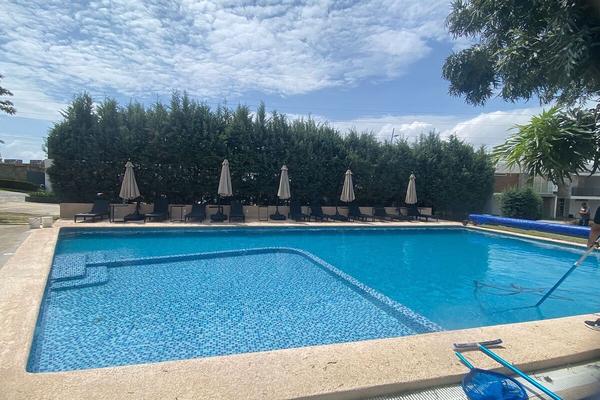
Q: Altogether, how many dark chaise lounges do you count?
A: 9